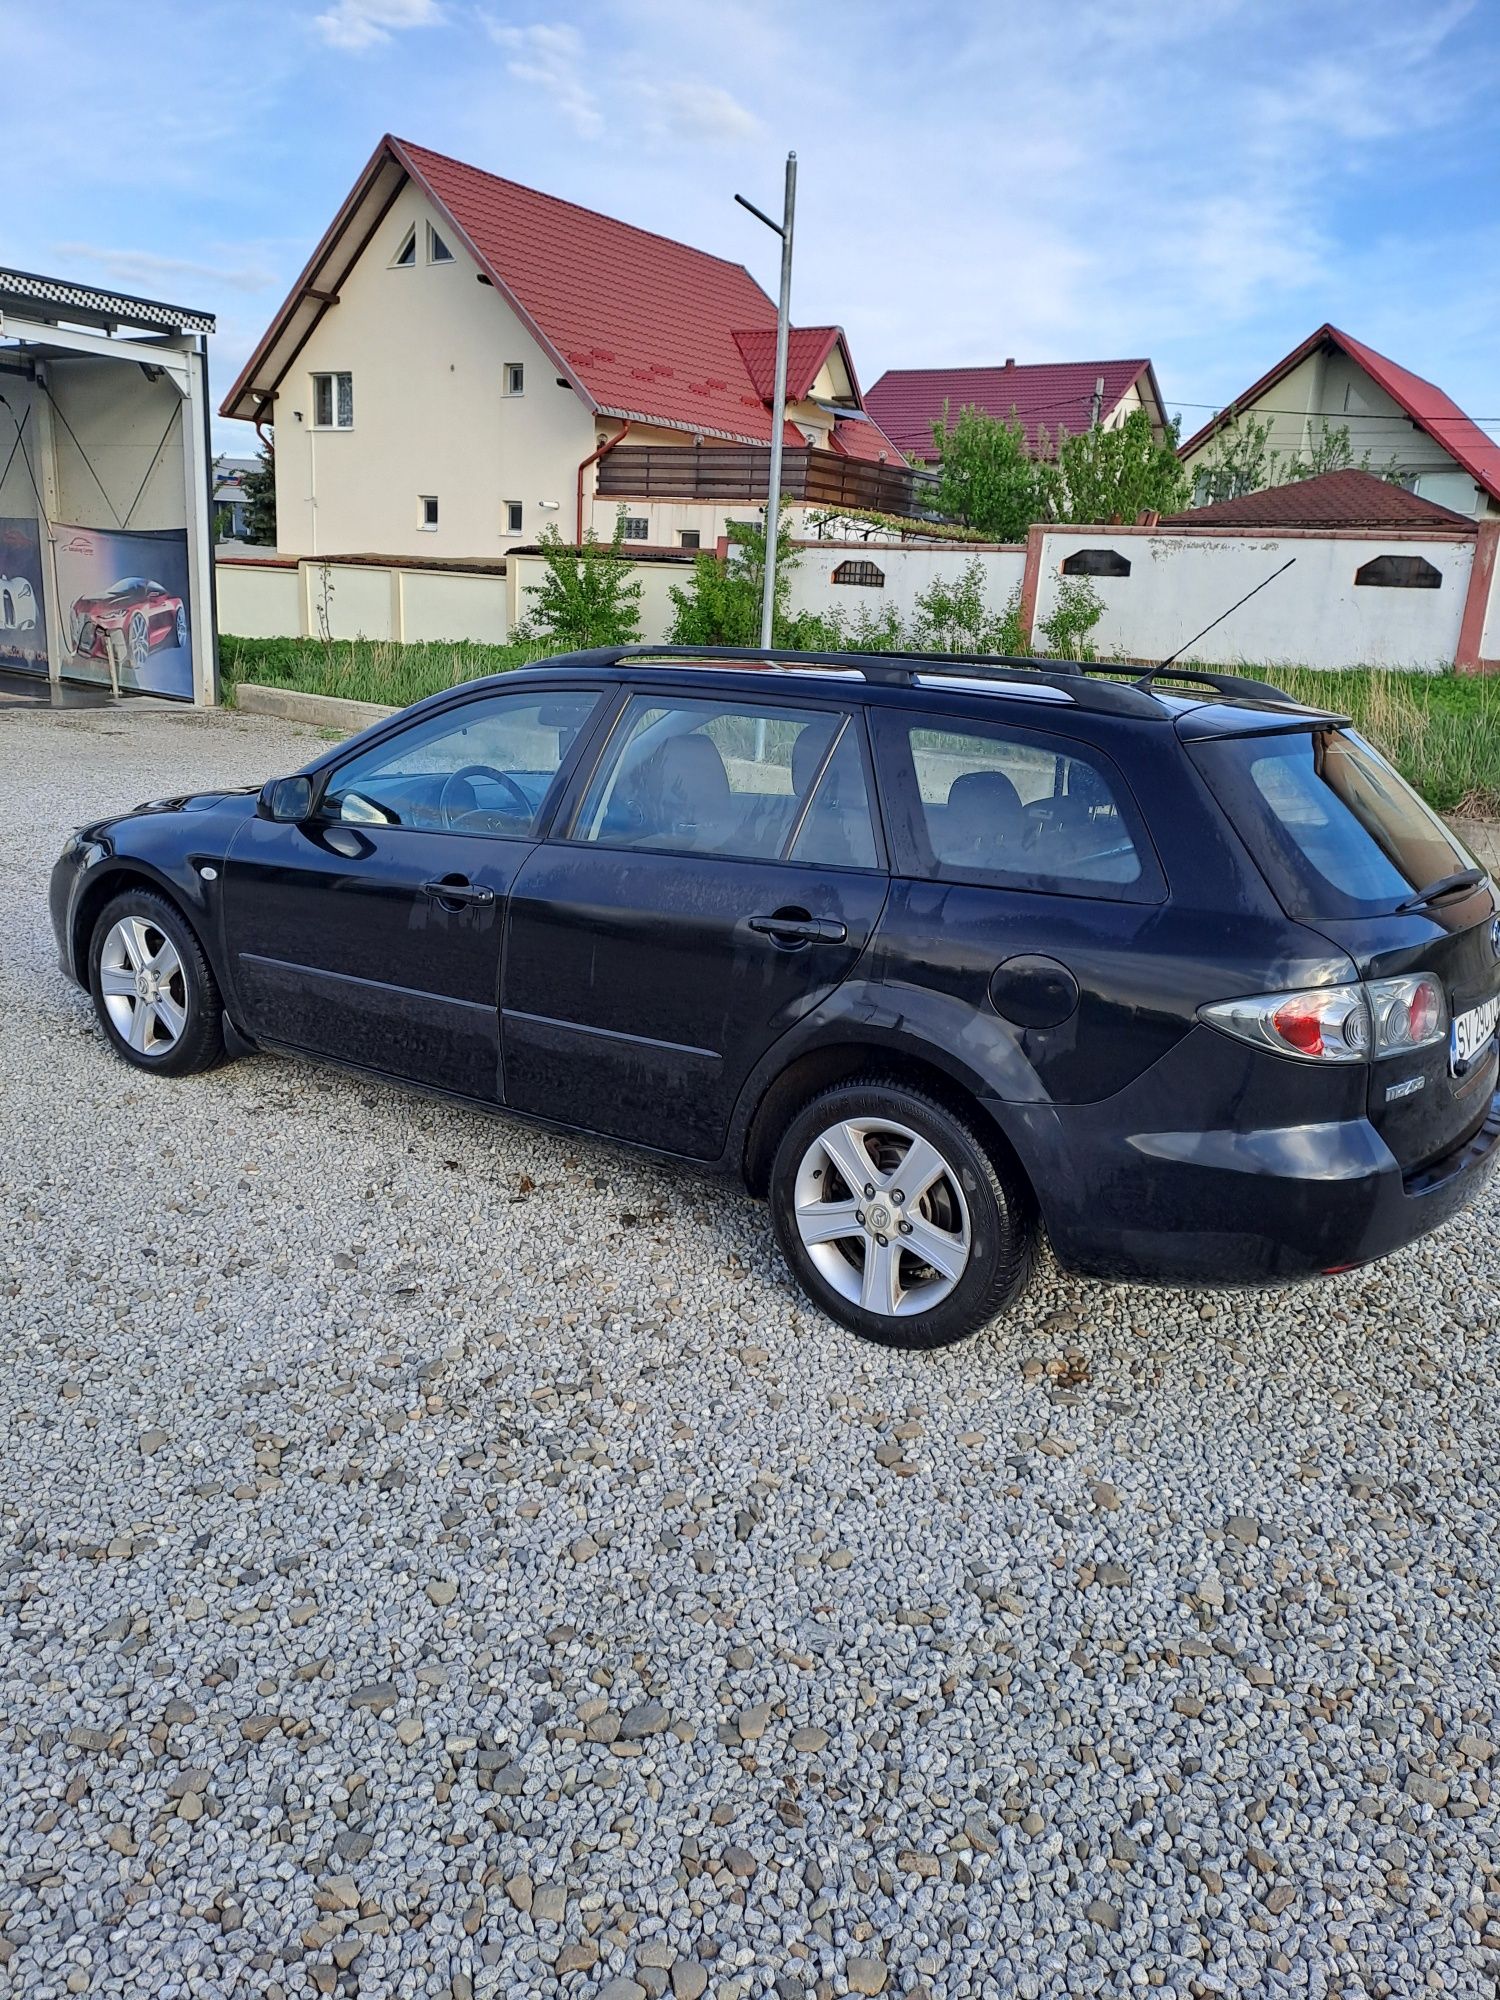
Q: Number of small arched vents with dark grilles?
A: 3